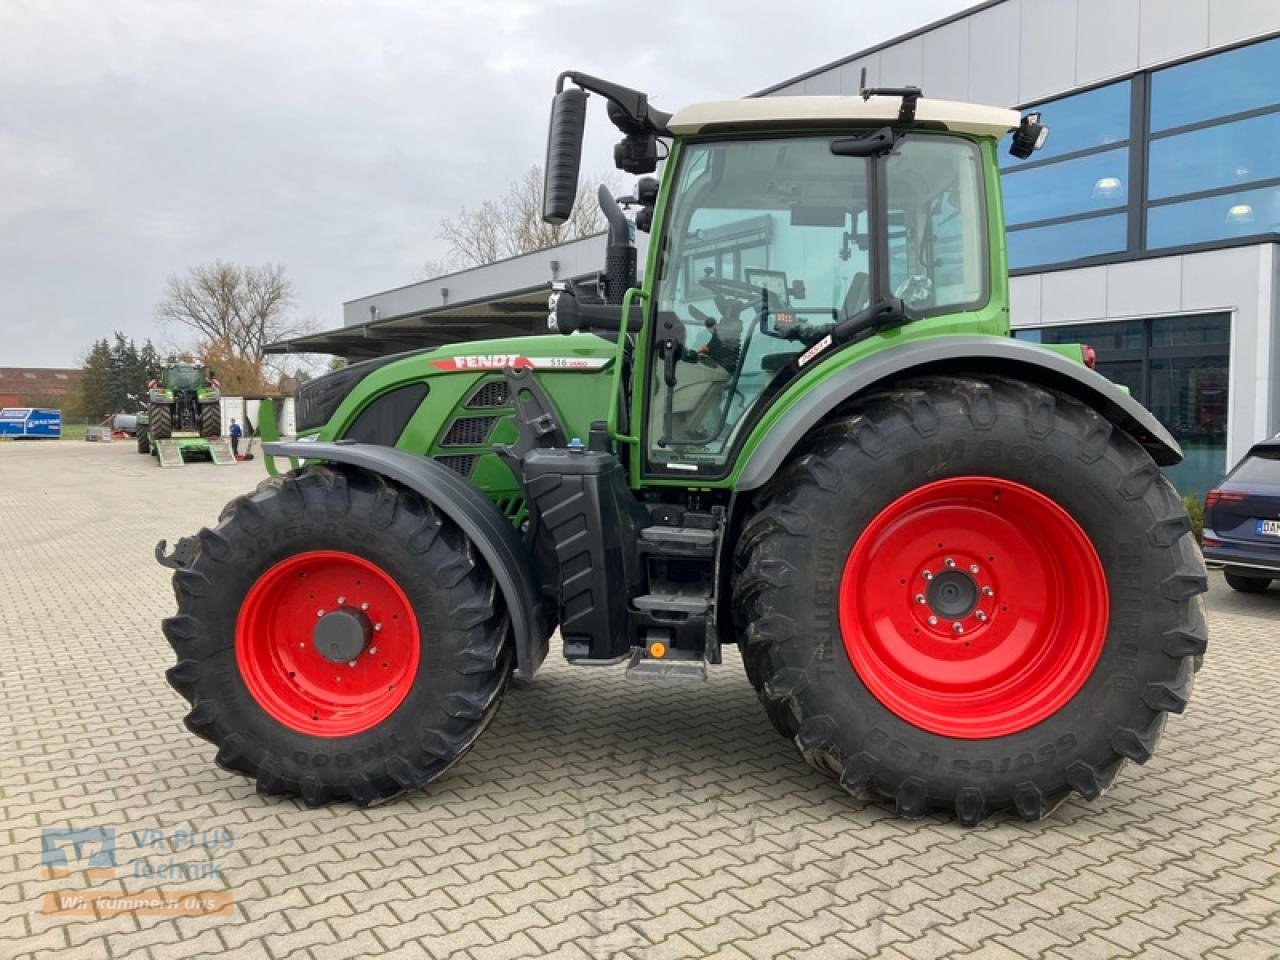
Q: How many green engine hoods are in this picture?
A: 1